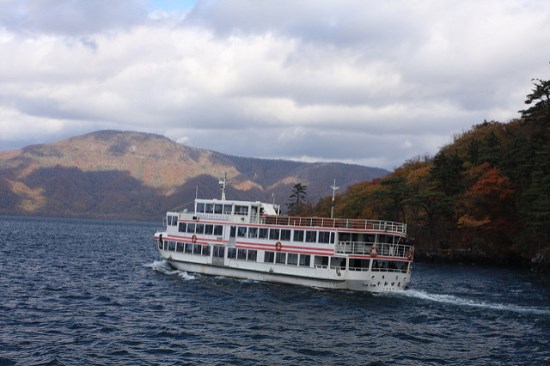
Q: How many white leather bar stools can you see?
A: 0